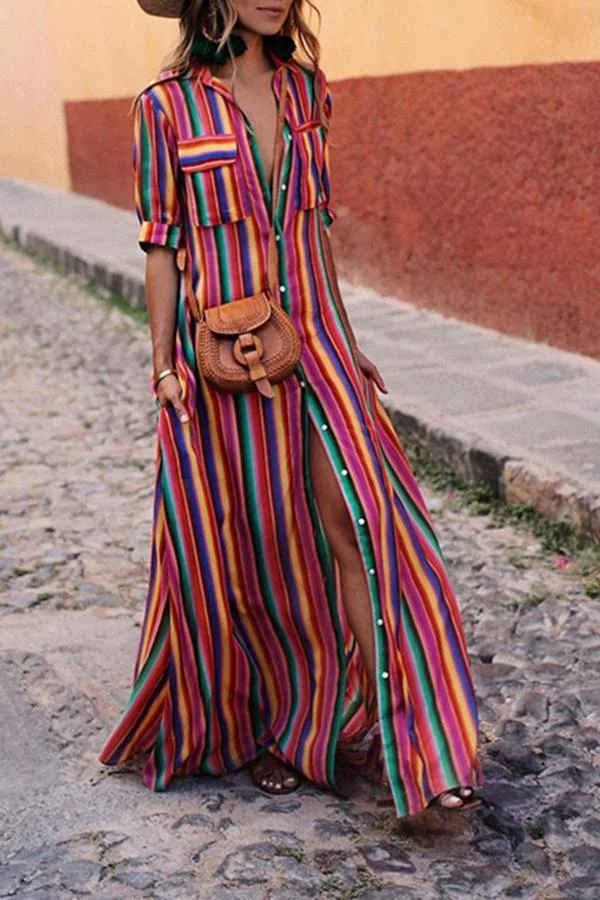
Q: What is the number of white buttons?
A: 11